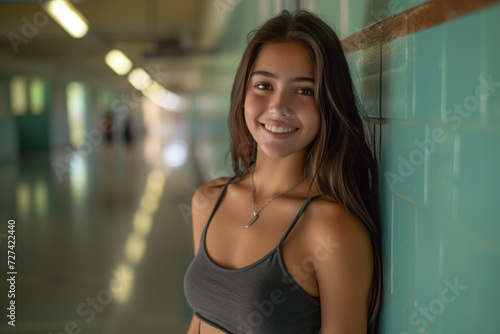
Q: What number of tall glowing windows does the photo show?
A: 3